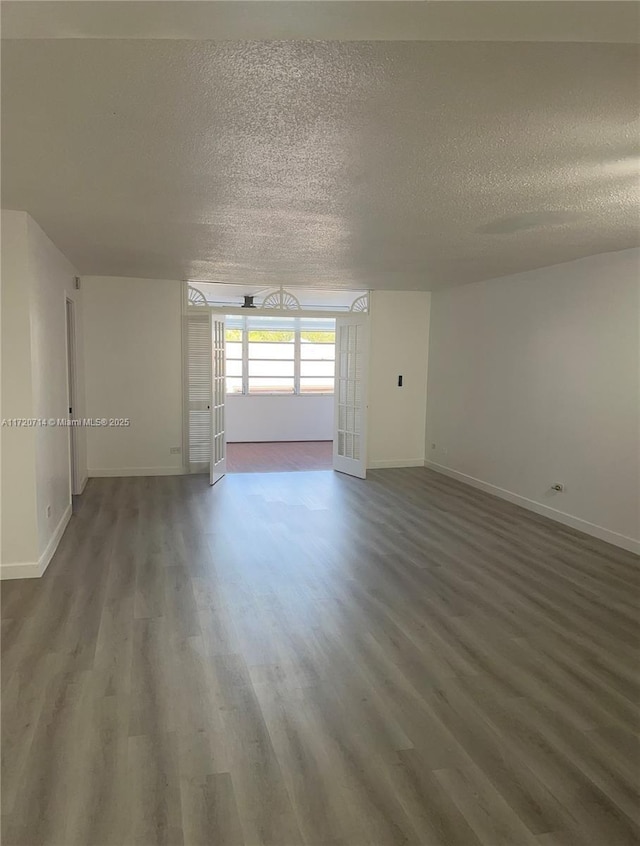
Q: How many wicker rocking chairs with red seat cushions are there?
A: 0